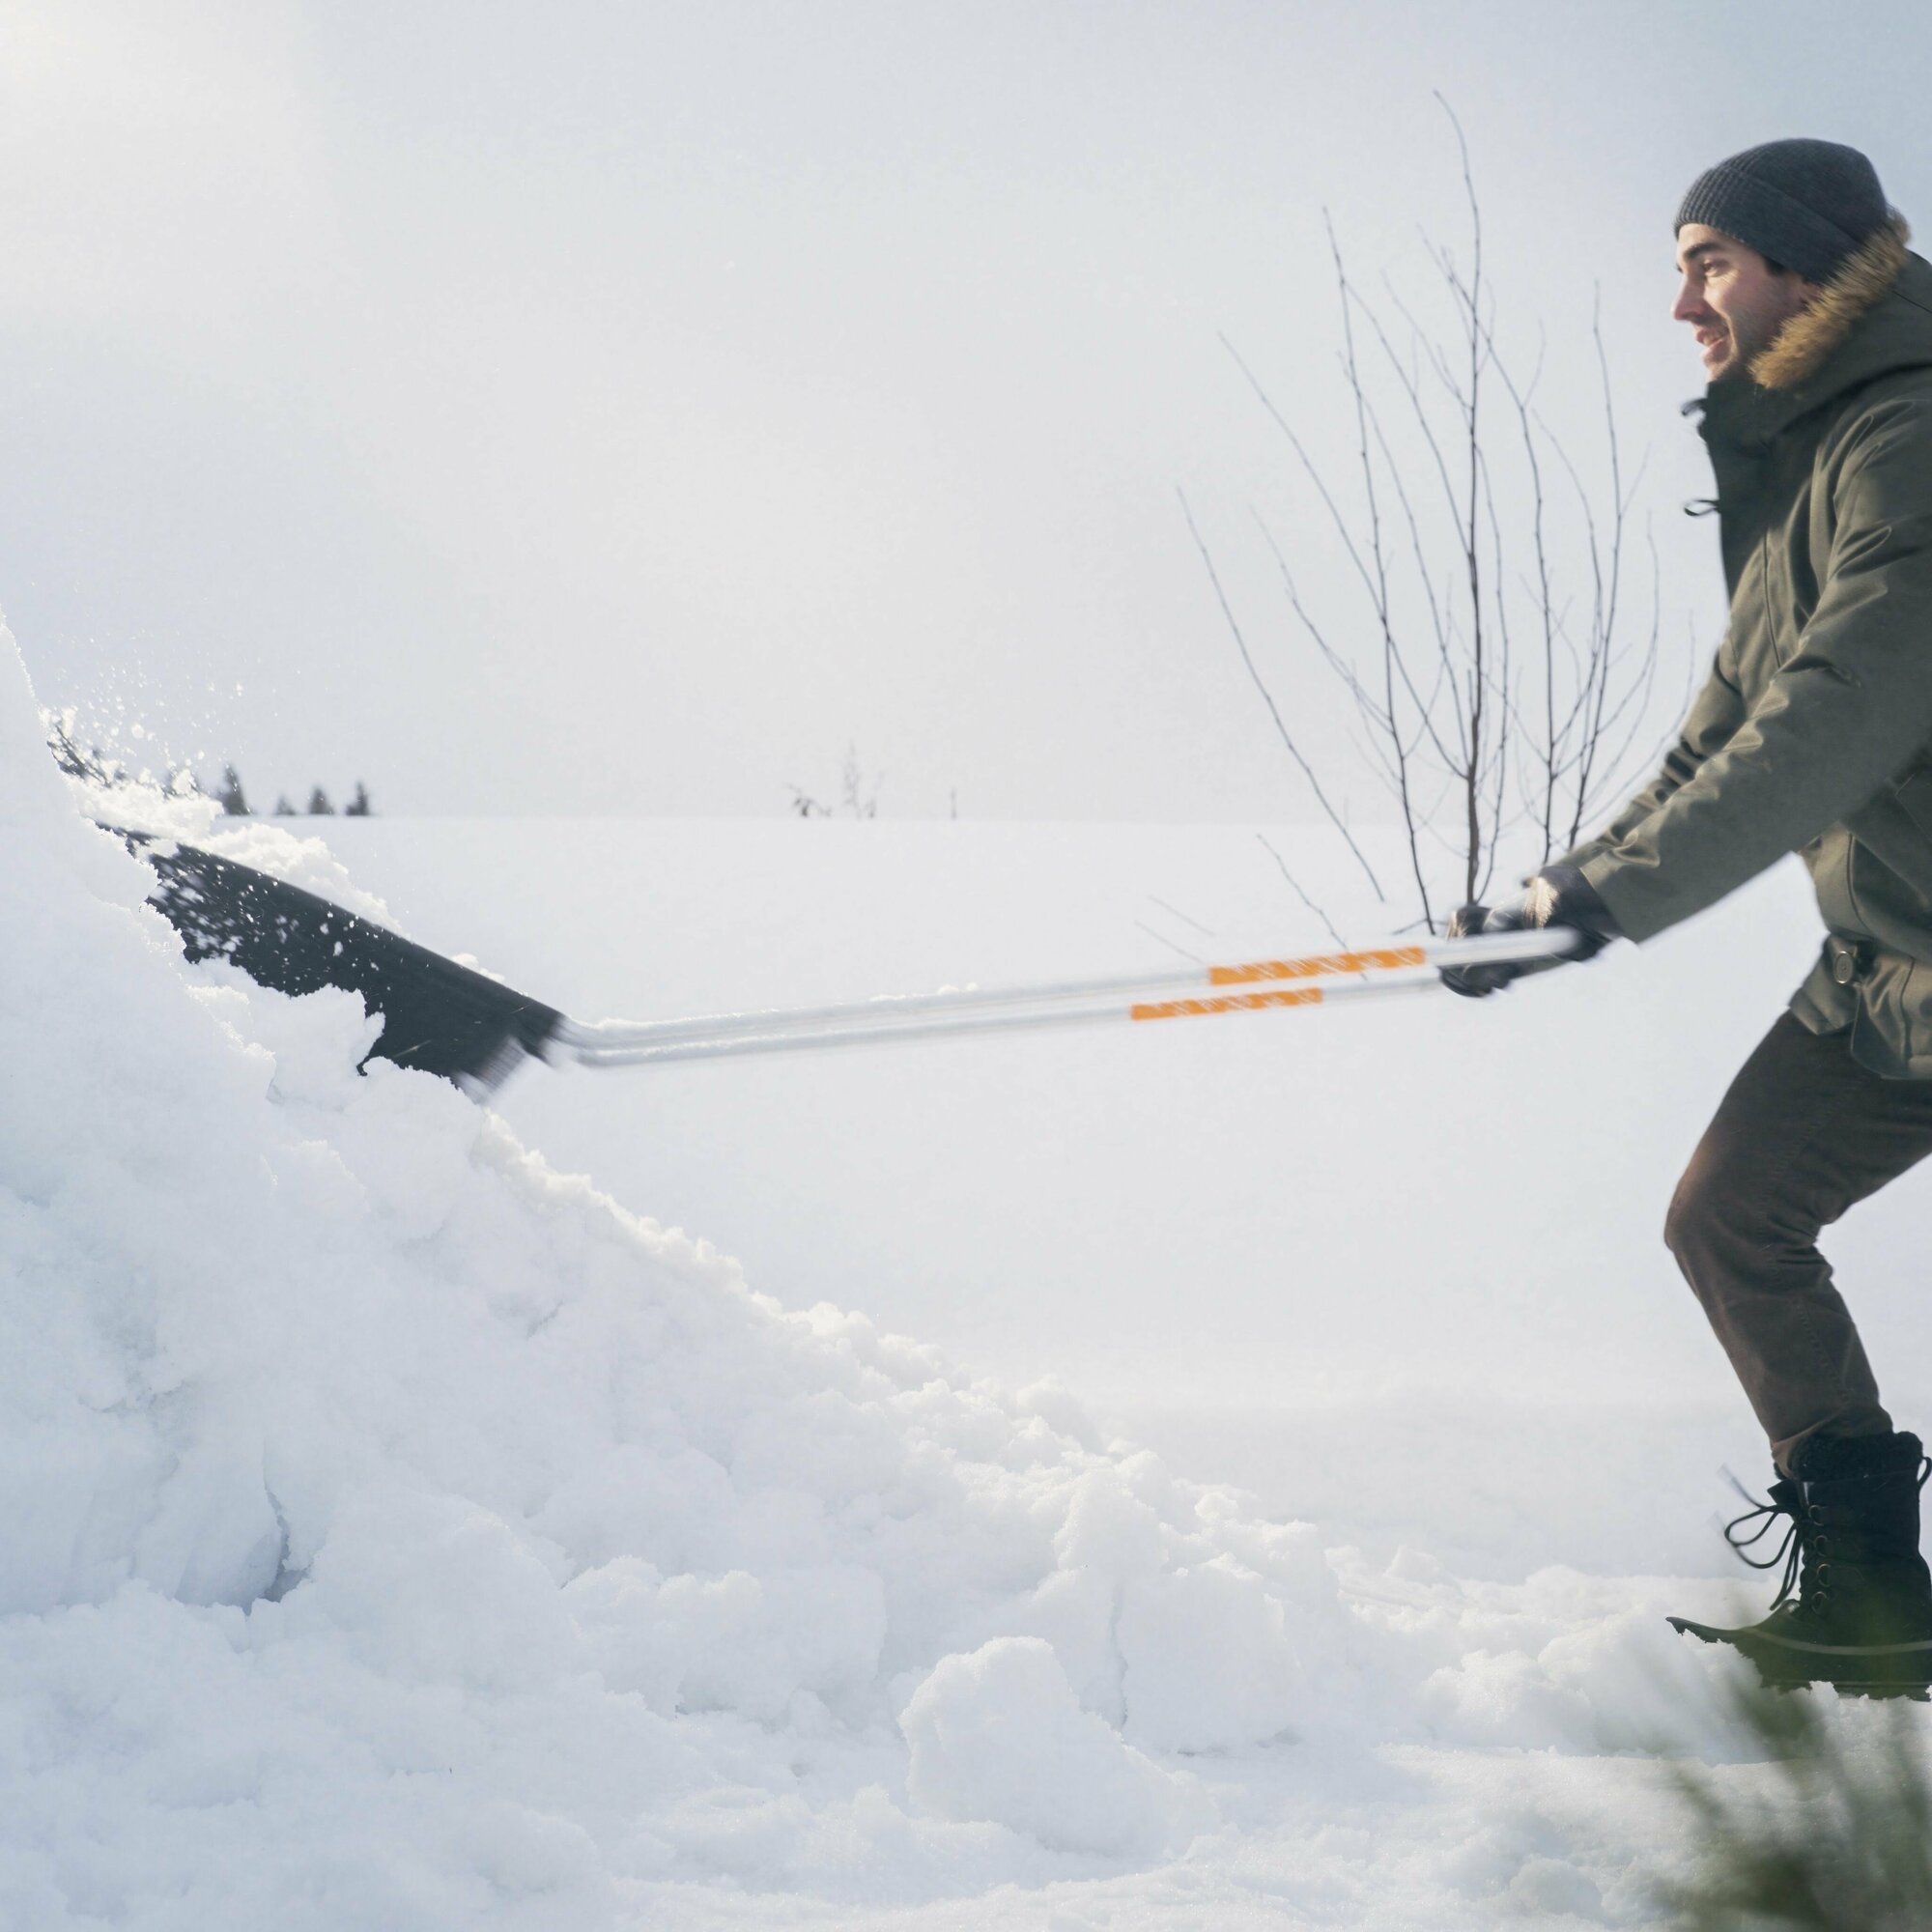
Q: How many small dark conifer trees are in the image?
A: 4